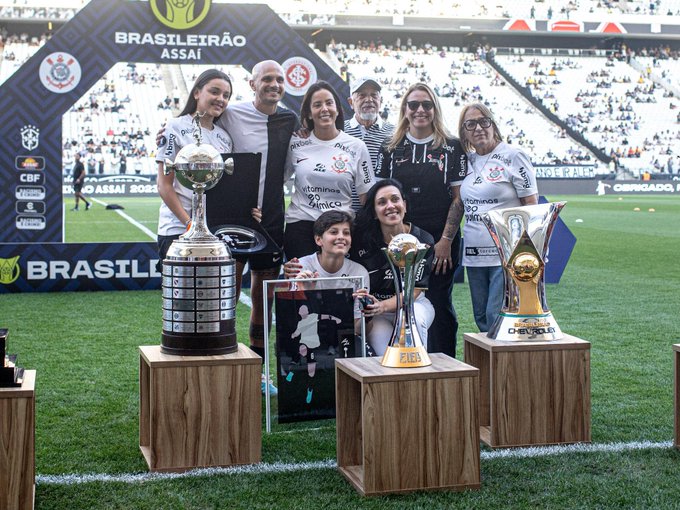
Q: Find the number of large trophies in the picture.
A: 3